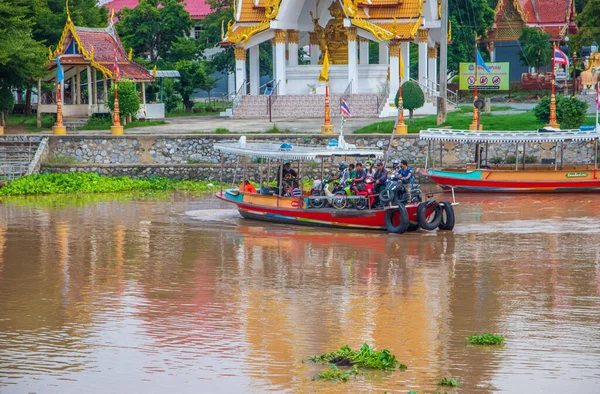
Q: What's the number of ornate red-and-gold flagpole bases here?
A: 6